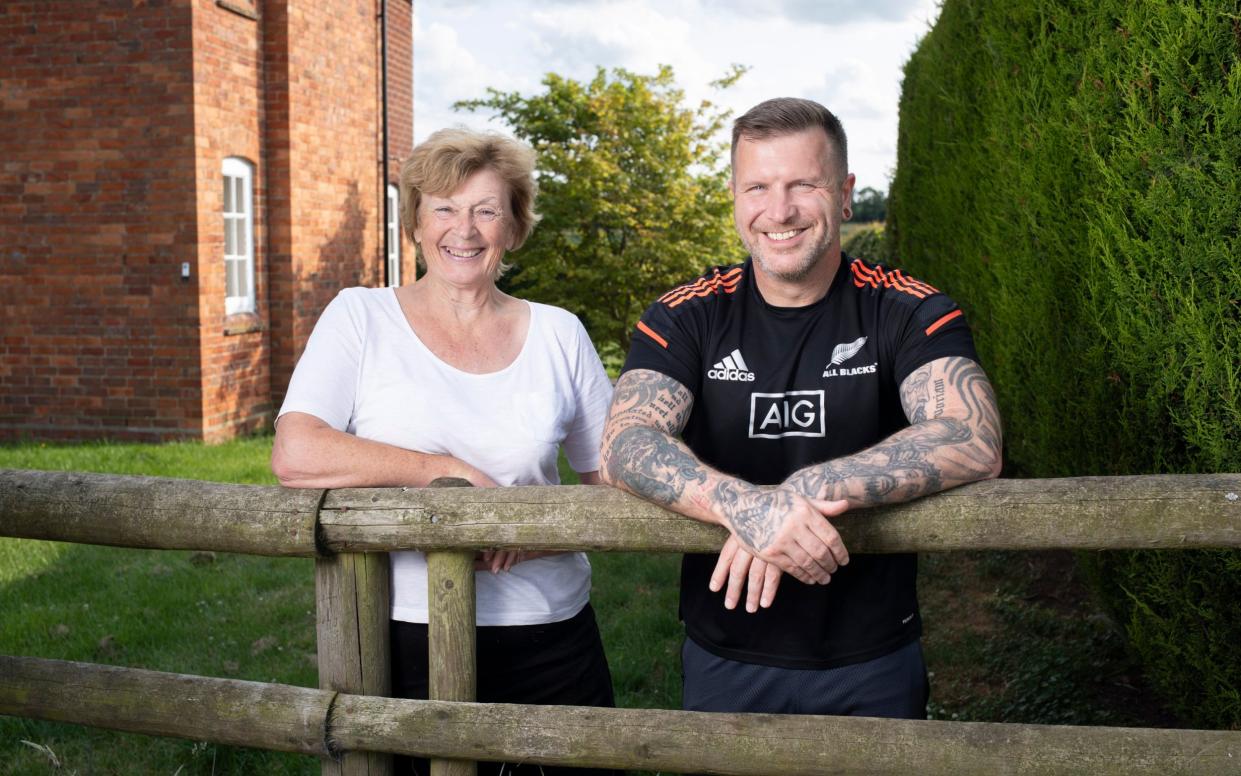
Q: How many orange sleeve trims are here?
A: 2